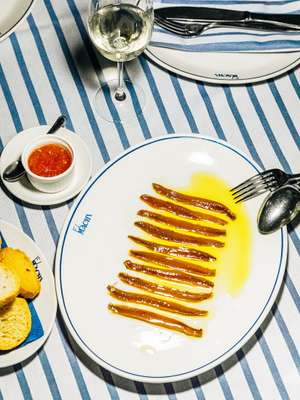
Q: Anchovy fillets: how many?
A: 10